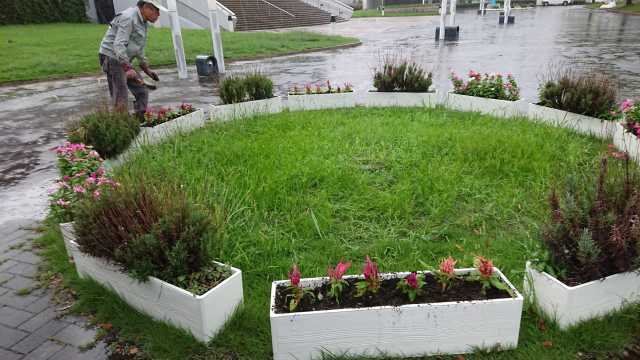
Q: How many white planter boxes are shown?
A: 12